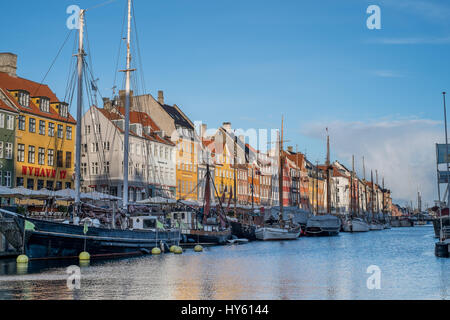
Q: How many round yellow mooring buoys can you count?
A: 6